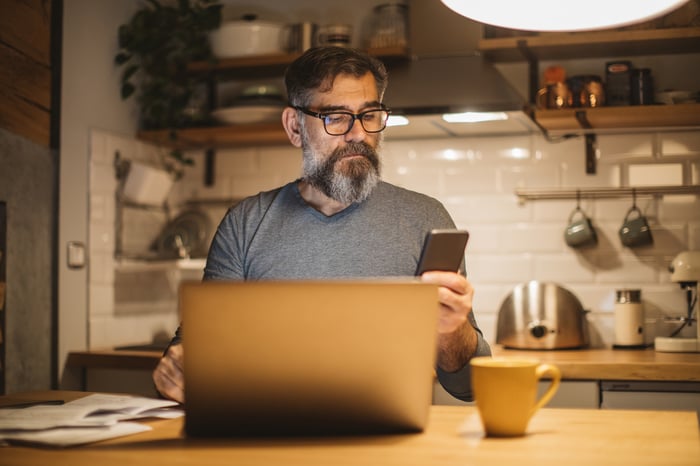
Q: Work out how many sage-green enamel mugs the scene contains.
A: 2